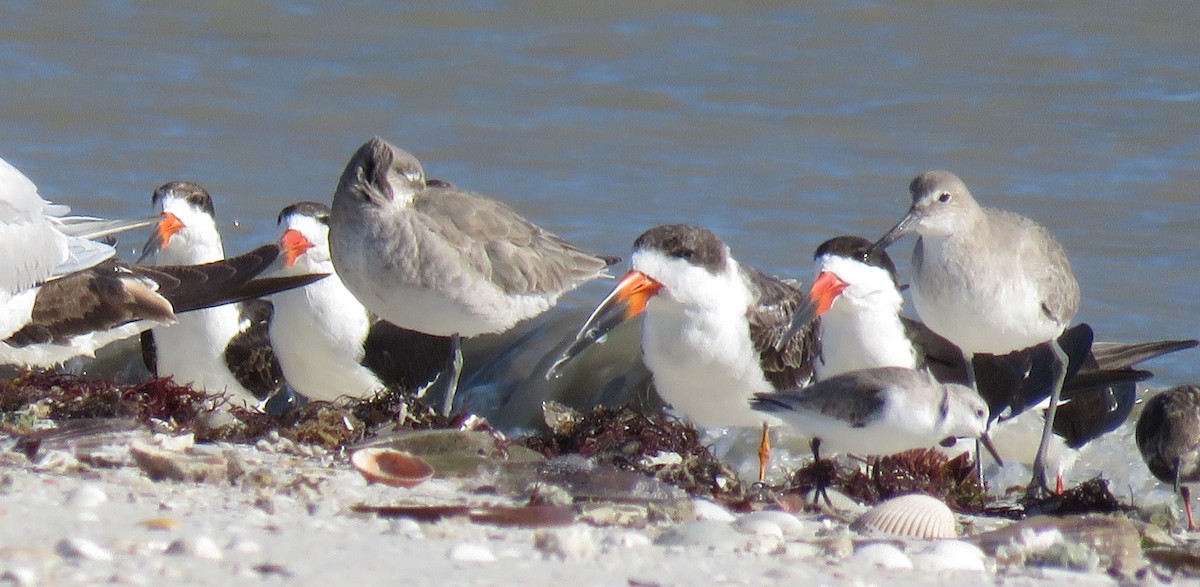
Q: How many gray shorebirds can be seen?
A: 3